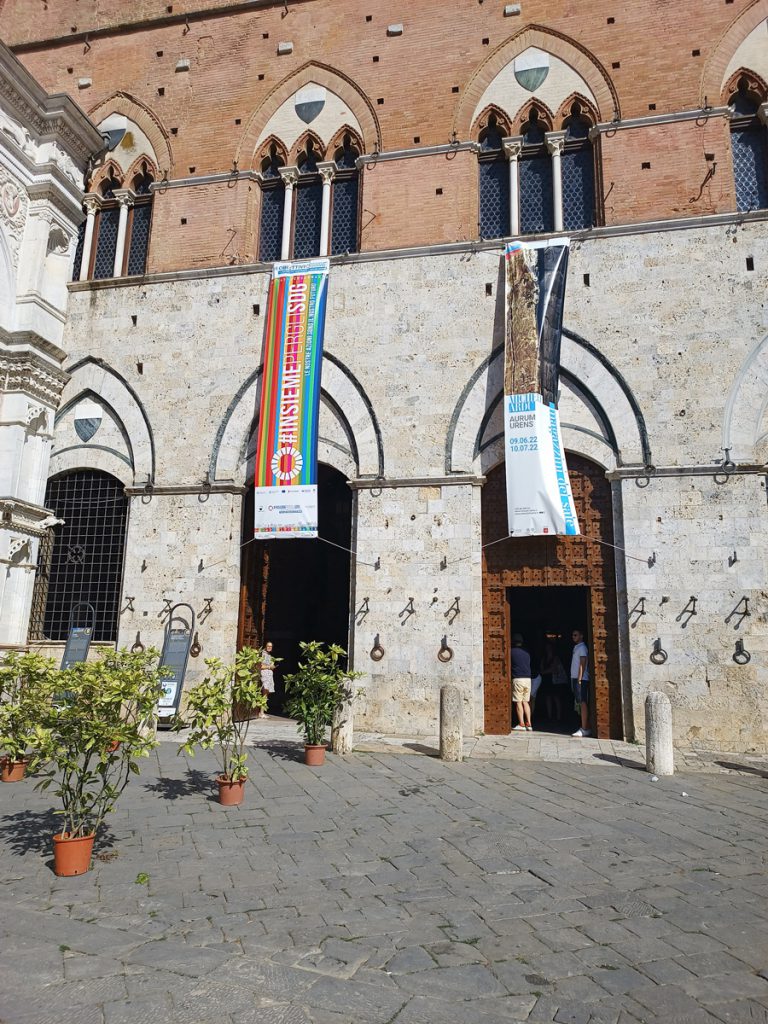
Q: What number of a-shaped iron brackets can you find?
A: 9